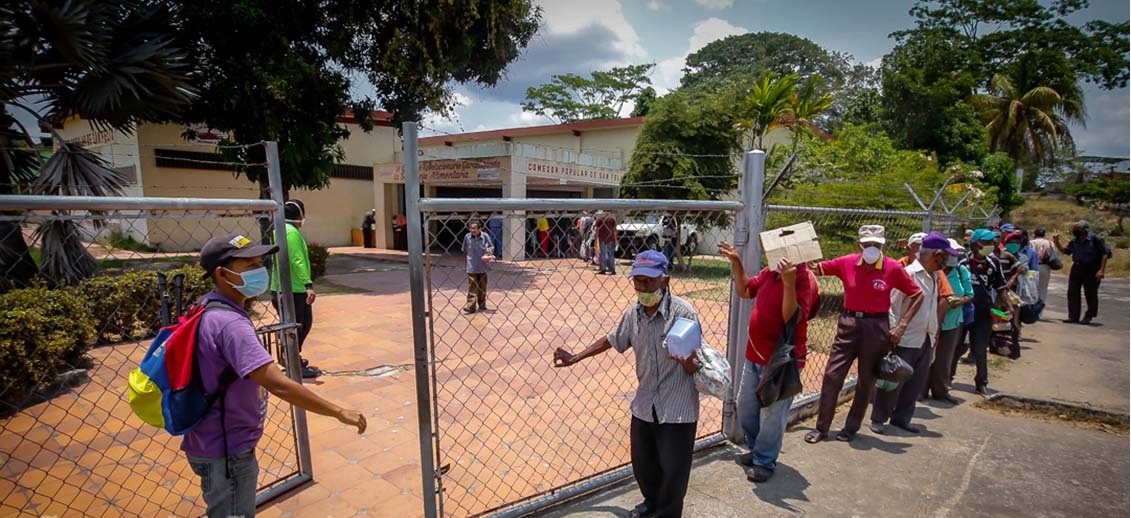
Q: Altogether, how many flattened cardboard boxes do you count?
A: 1